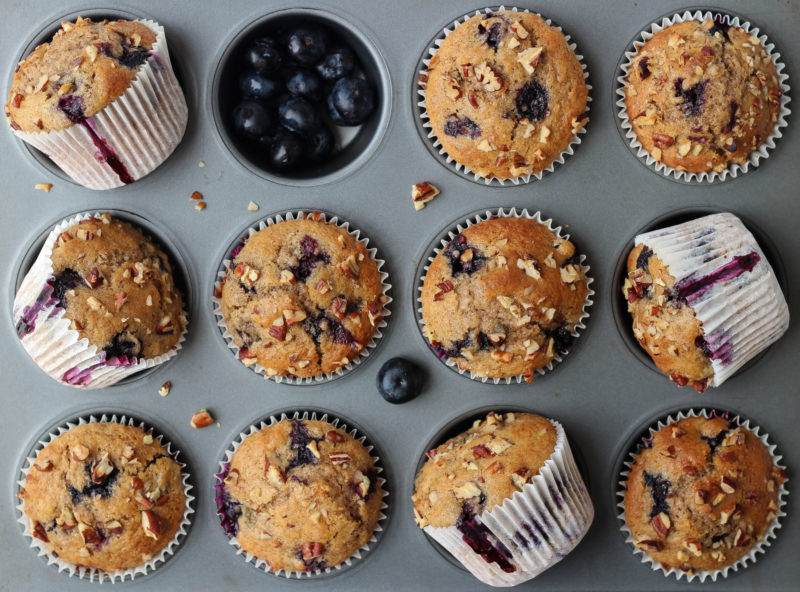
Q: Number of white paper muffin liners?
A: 11